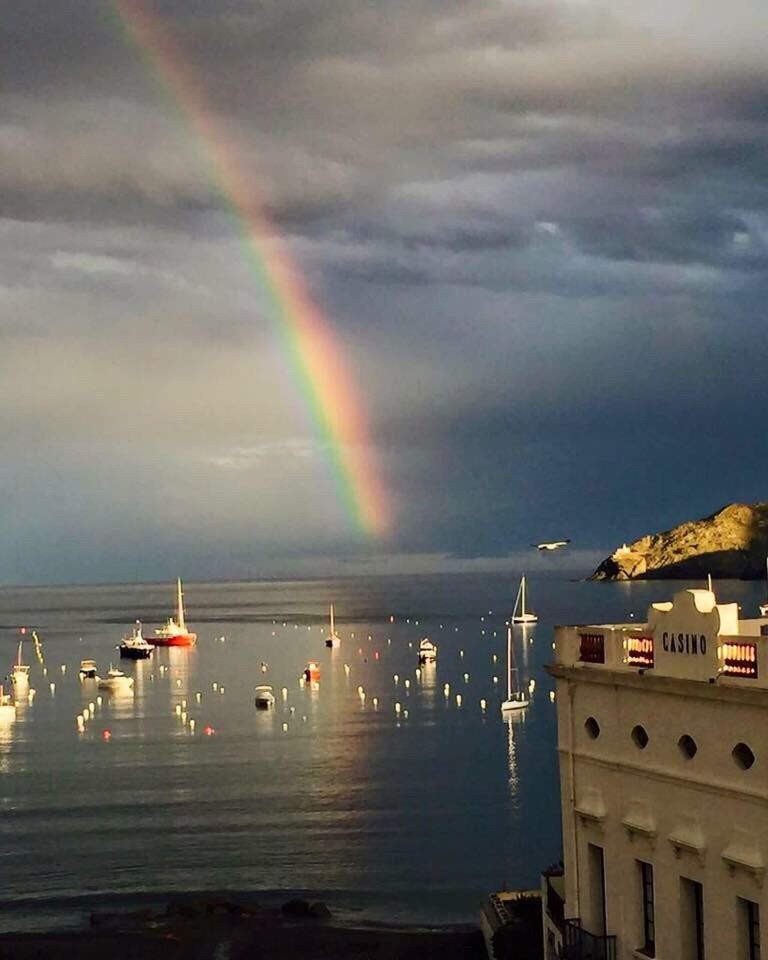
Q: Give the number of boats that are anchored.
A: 12